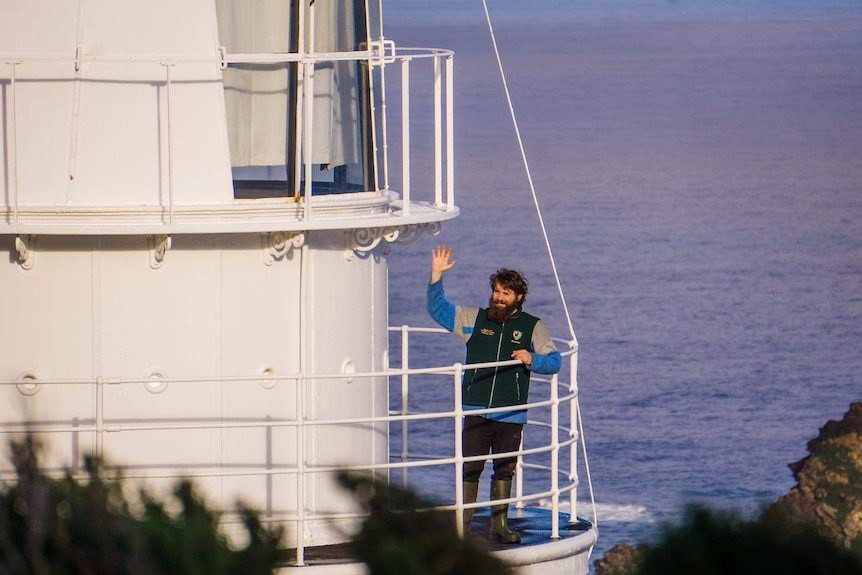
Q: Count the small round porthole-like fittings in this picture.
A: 4